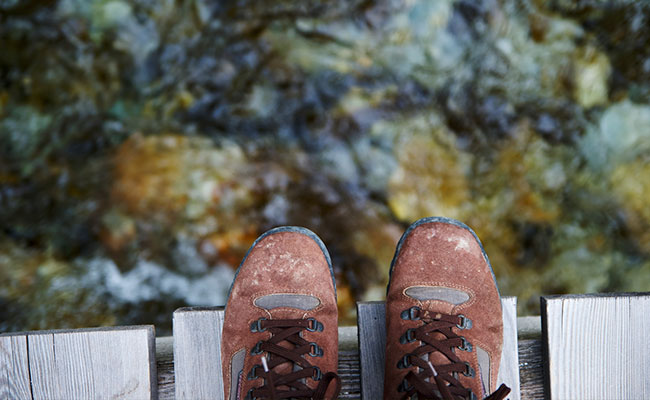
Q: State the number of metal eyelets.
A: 15